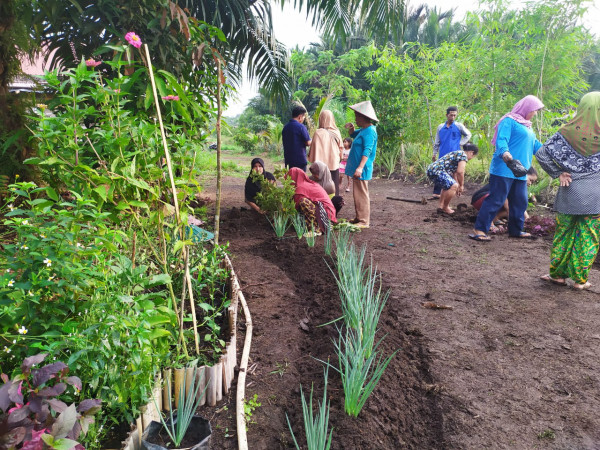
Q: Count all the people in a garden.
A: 12